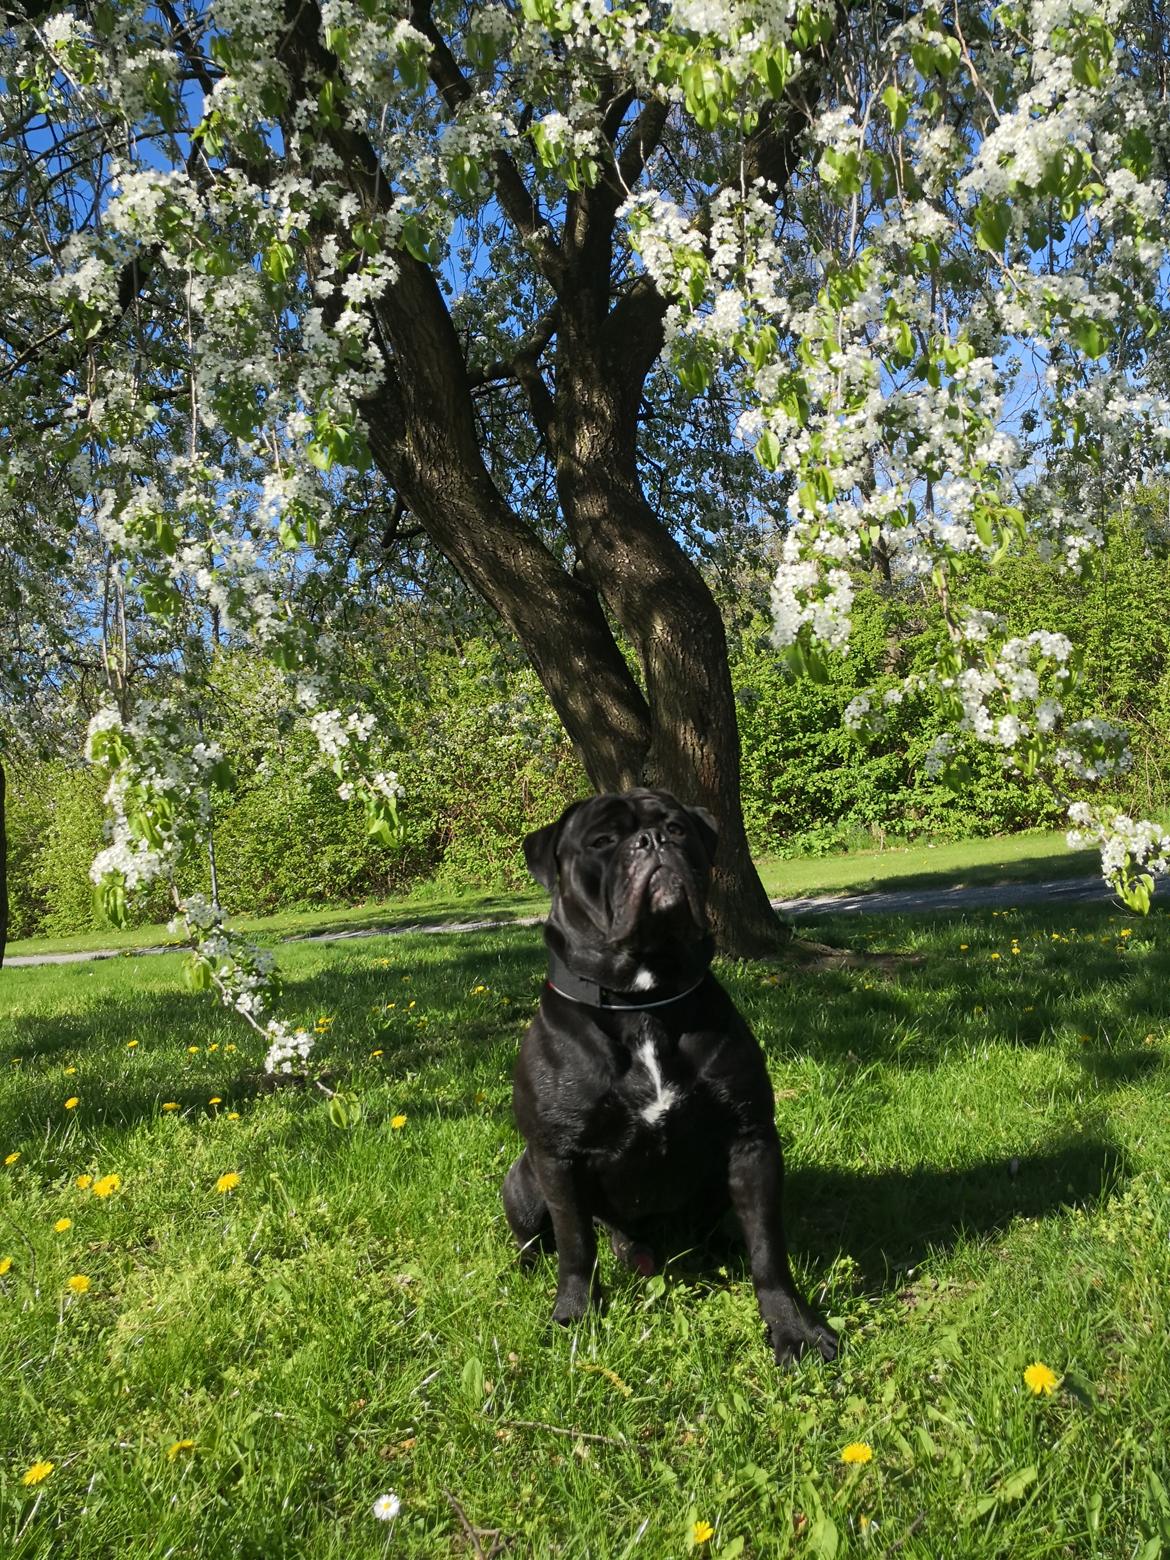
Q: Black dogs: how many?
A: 1